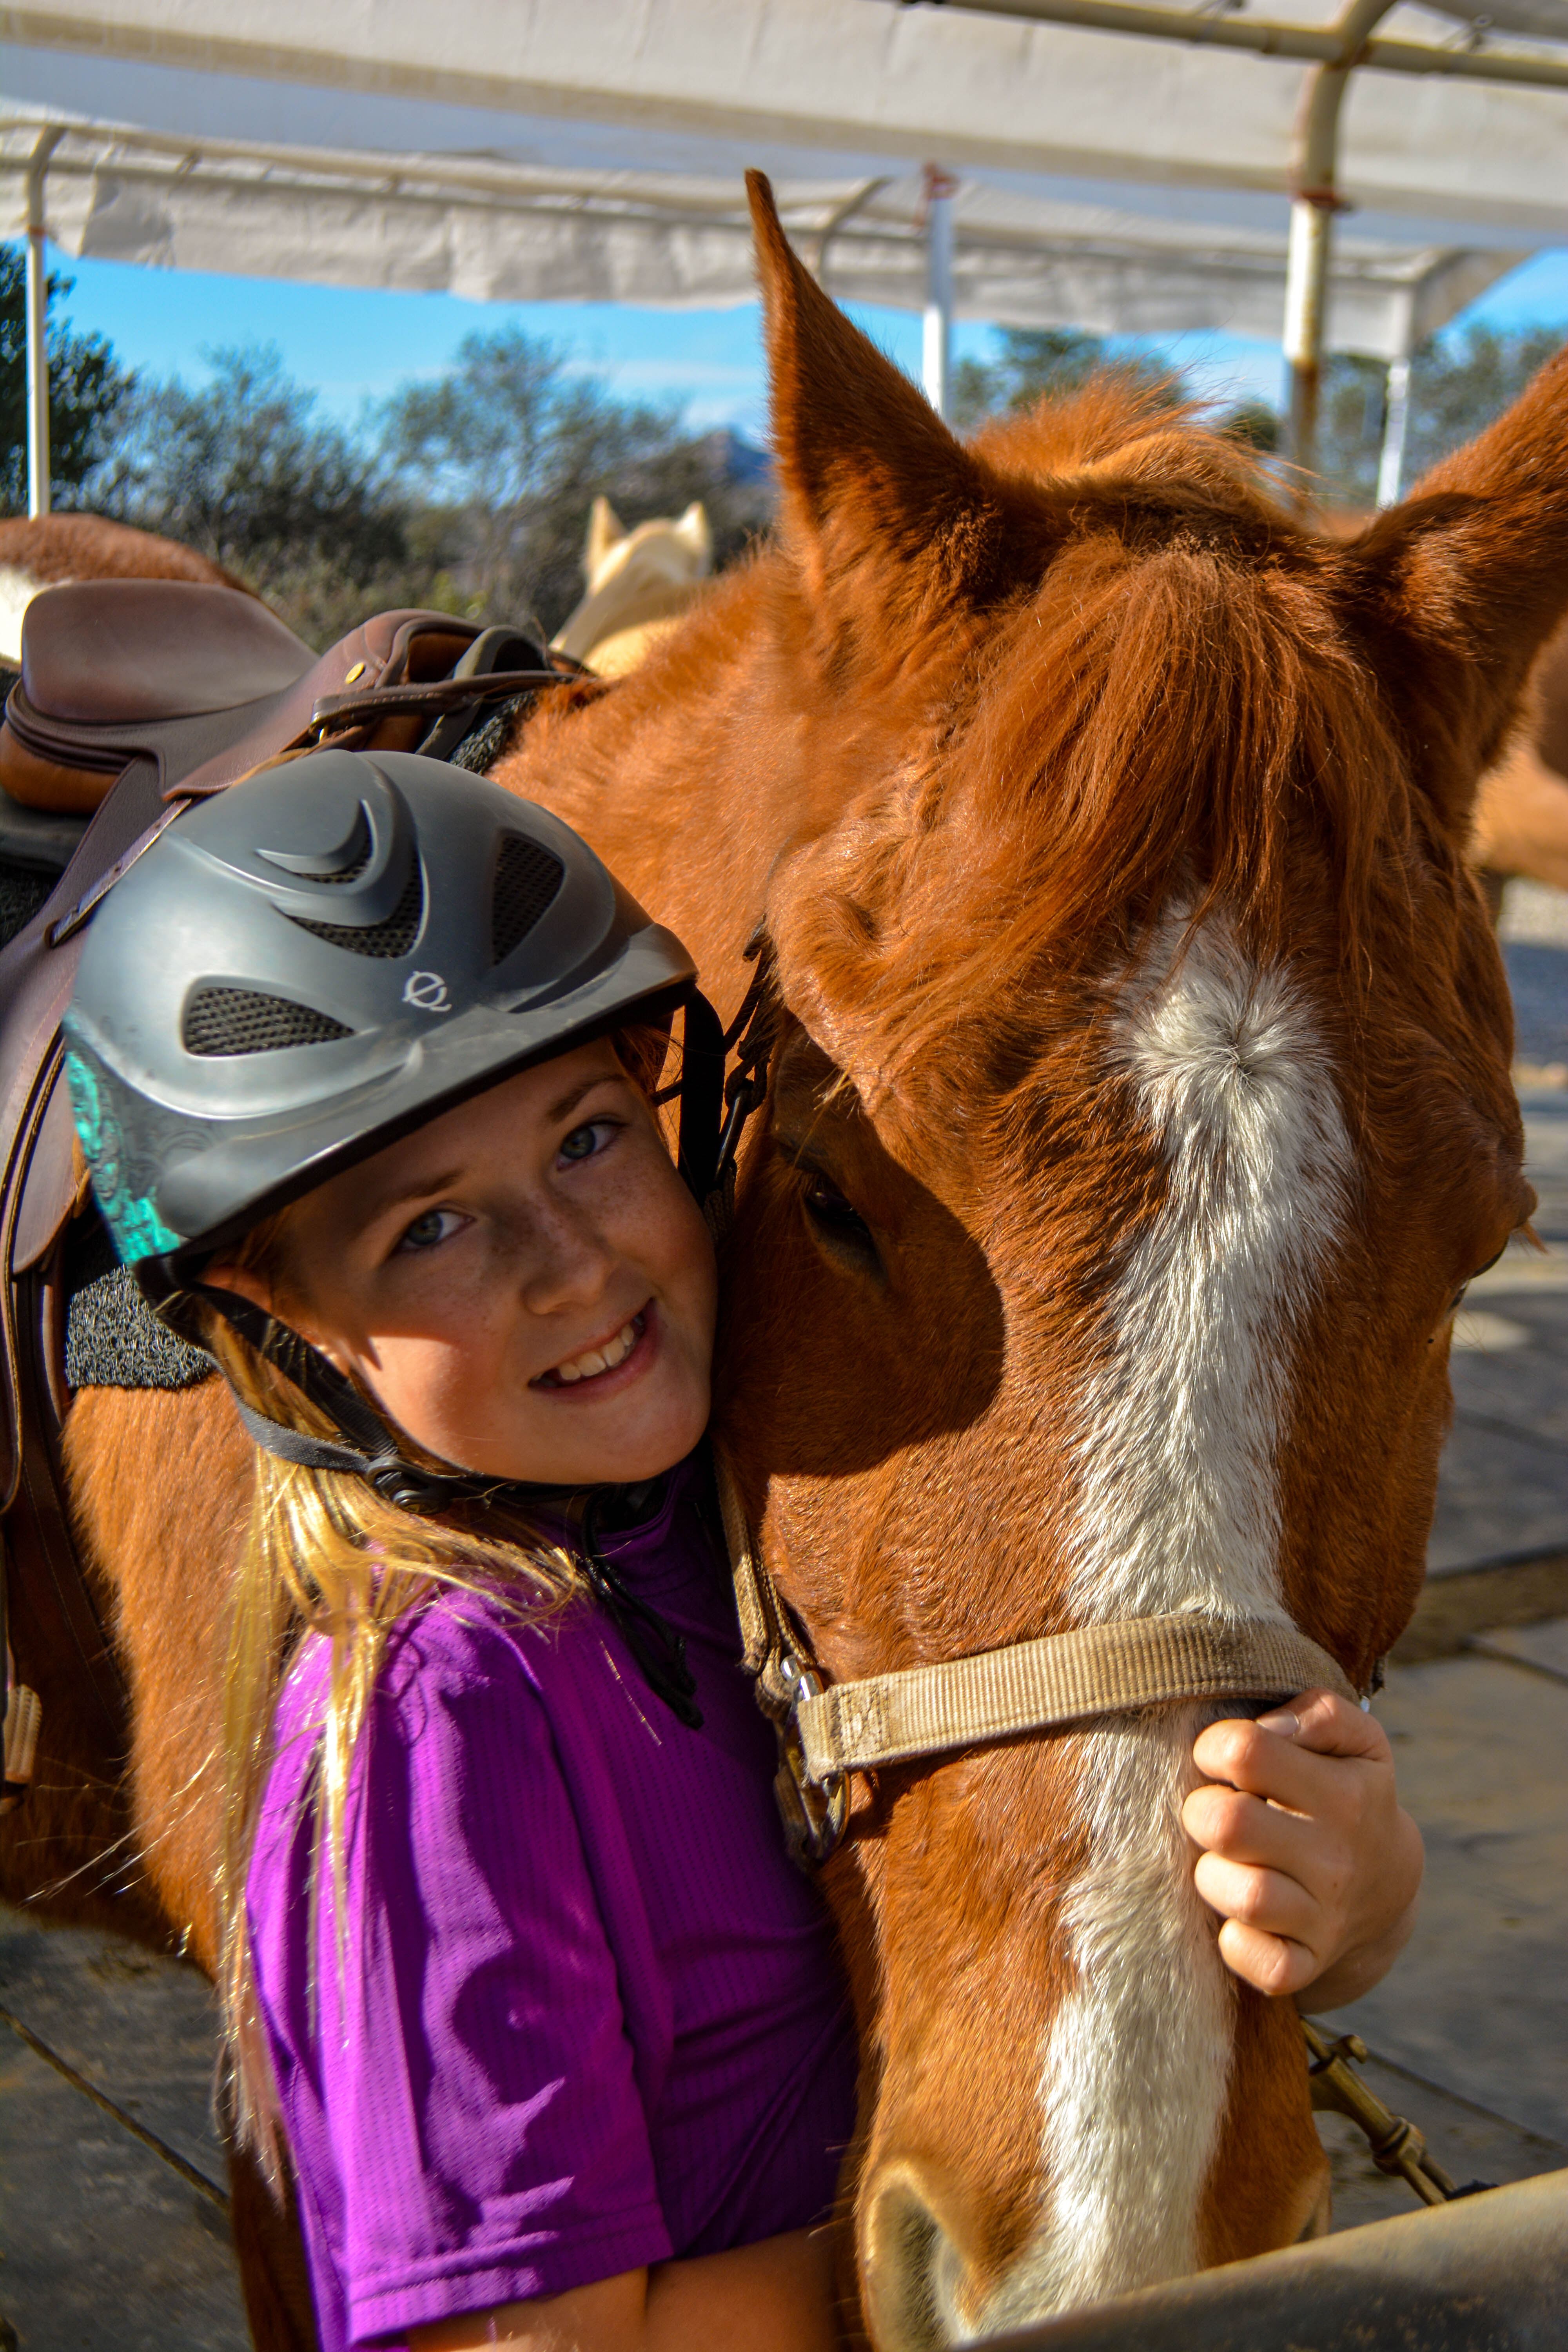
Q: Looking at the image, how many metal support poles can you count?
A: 4